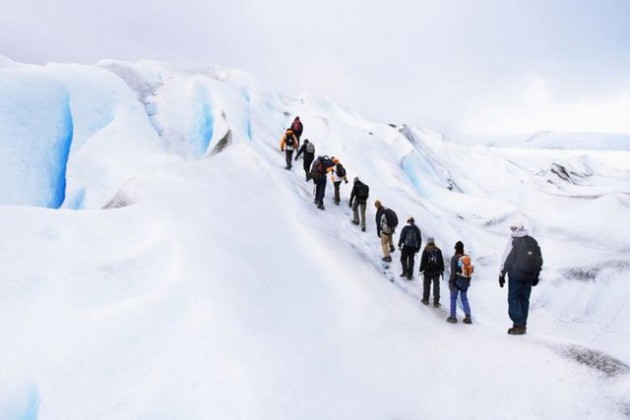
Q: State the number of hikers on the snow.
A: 11